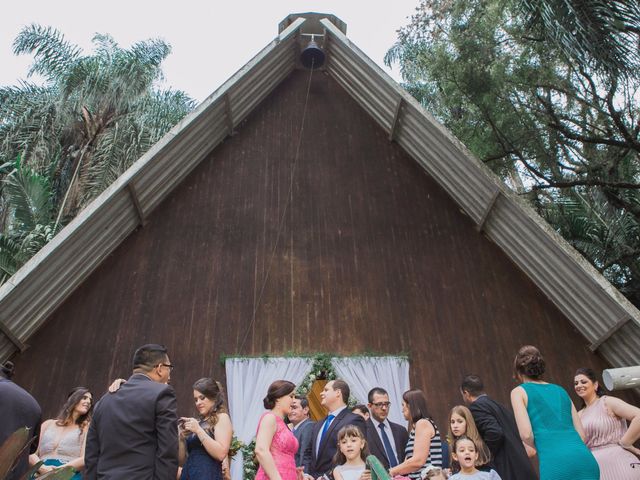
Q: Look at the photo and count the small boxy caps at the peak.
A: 1